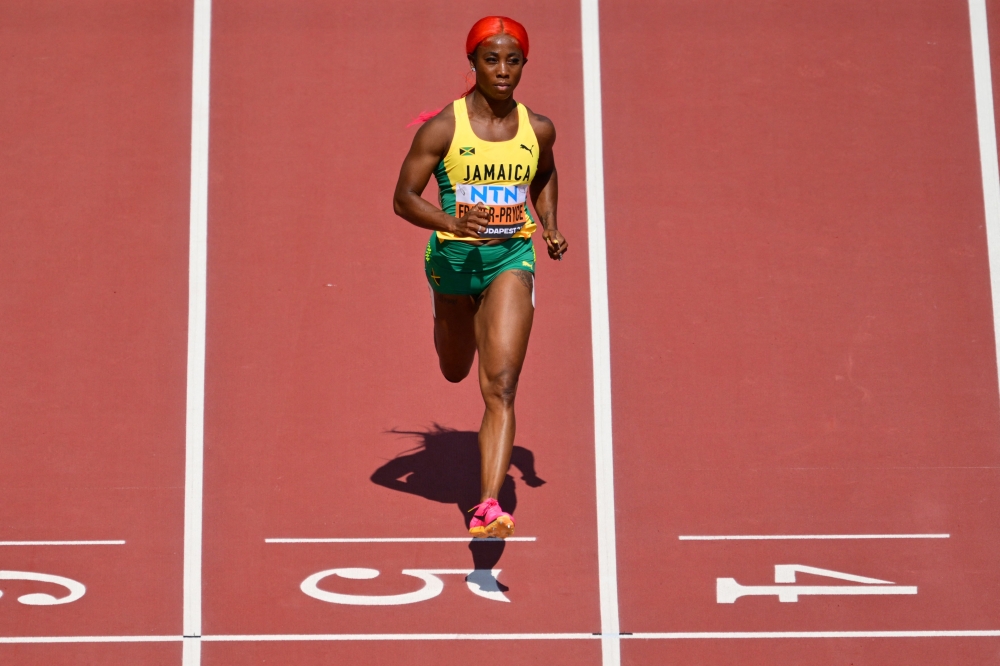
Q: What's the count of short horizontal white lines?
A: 3